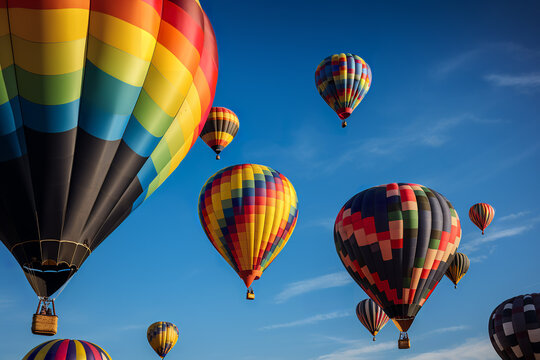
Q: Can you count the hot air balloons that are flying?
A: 11